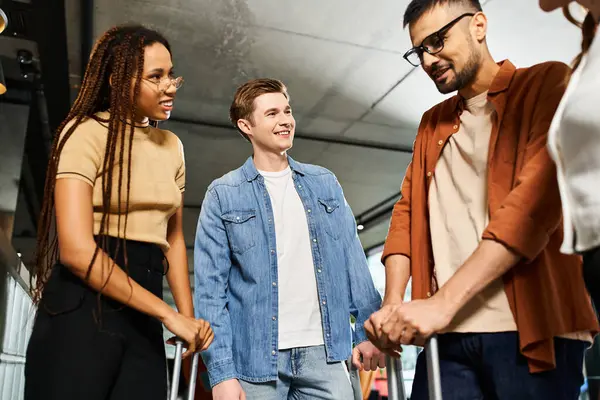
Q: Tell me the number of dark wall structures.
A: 1